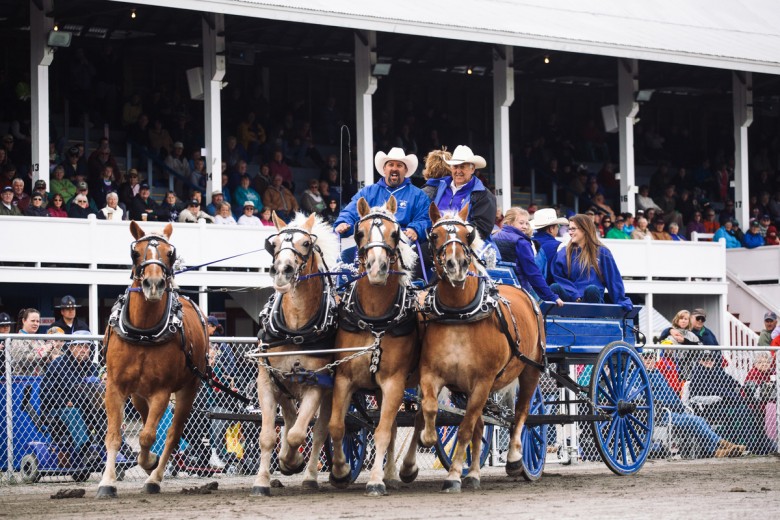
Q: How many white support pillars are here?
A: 6